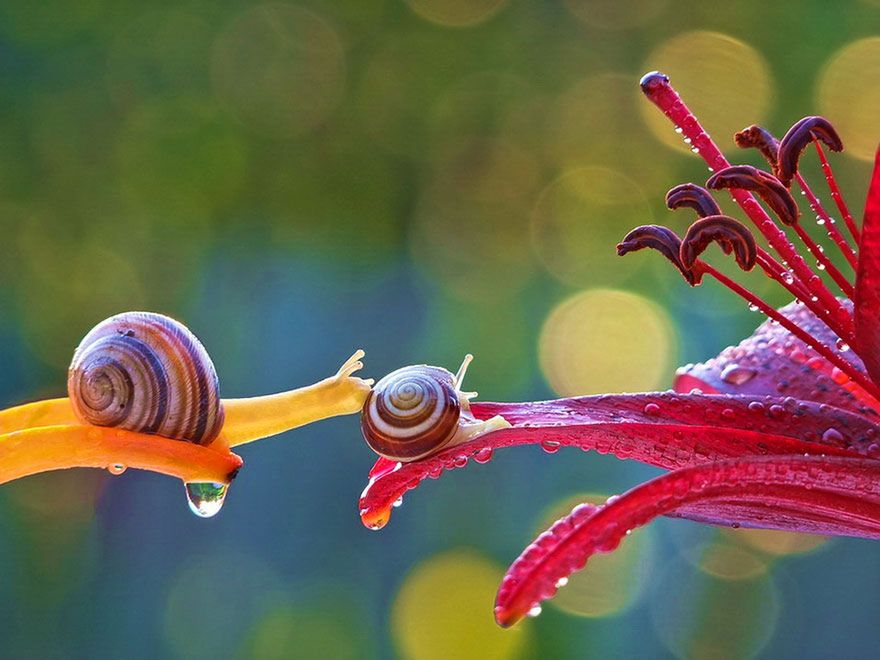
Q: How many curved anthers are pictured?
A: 6